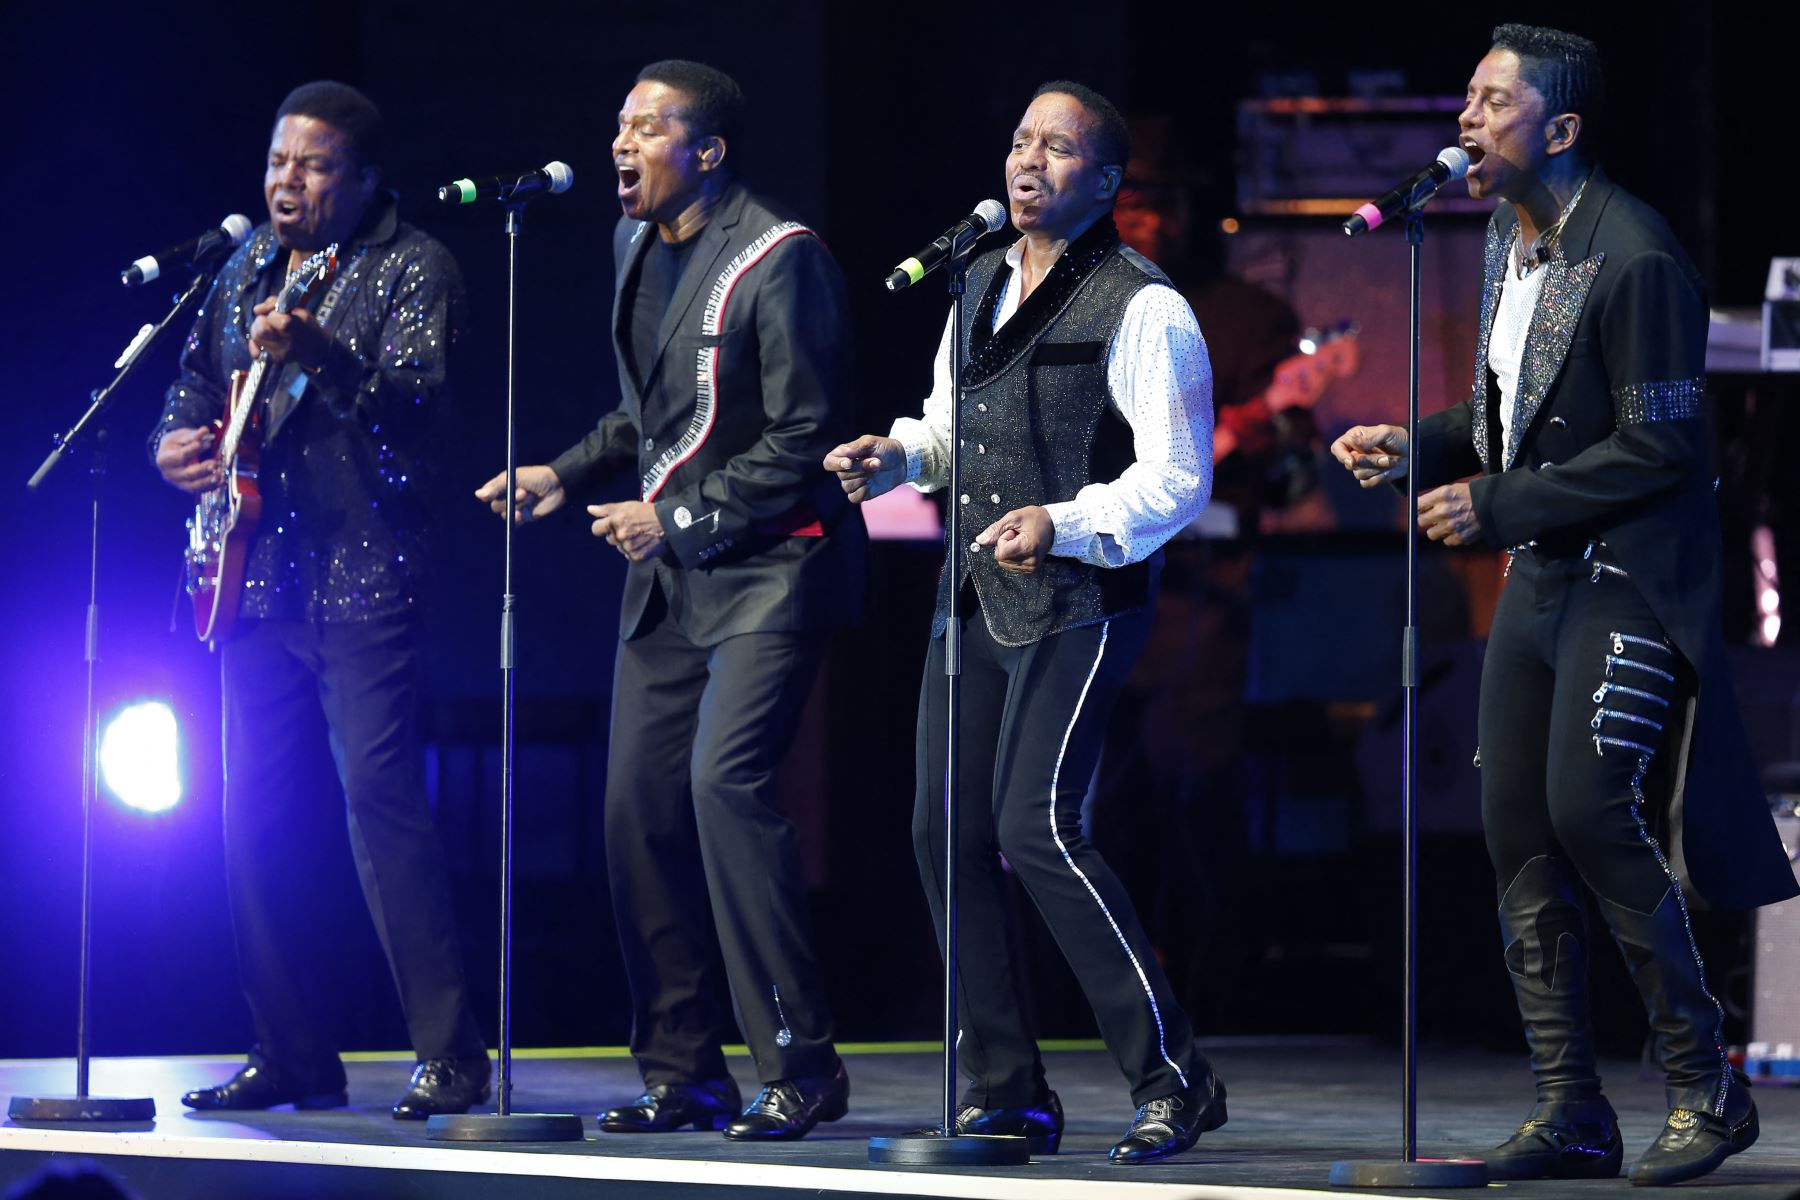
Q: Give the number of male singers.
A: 4